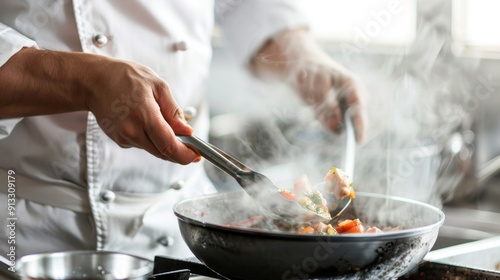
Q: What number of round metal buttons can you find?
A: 6